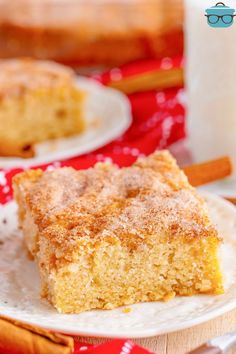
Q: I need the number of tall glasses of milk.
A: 1